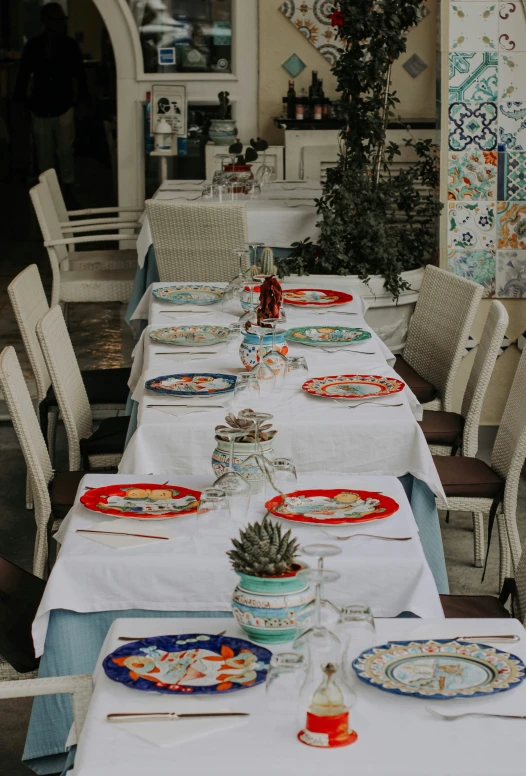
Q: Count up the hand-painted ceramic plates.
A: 10